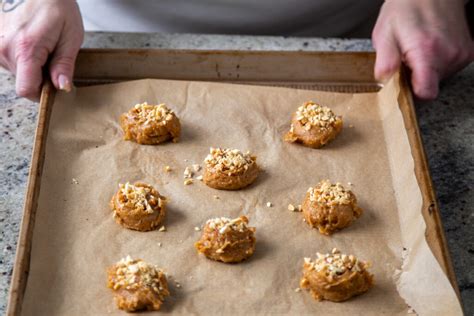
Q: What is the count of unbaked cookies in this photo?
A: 8